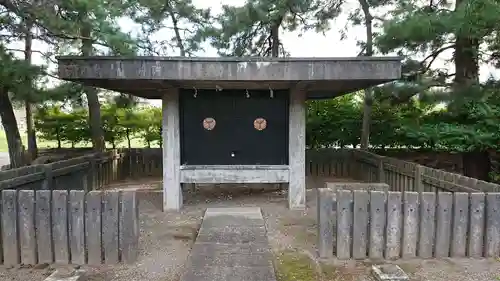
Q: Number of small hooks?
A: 4